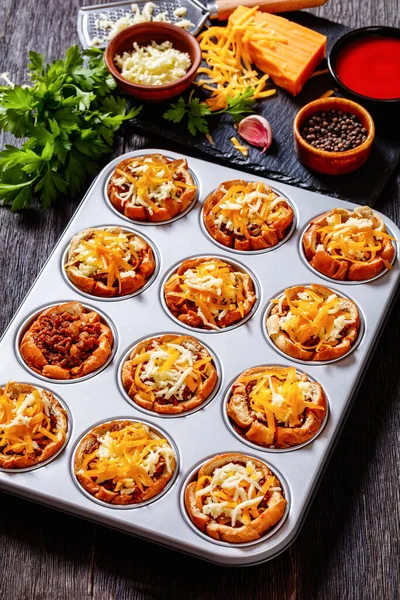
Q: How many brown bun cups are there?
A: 12